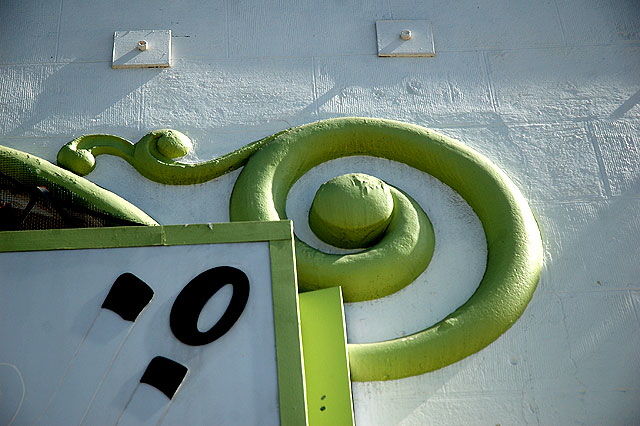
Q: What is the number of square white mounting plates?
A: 2